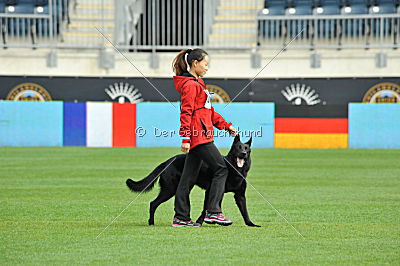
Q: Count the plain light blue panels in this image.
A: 3